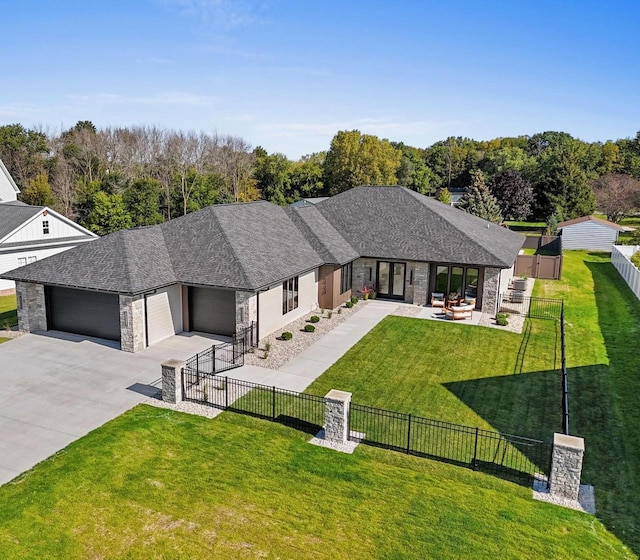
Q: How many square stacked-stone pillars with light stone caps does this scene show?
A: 3